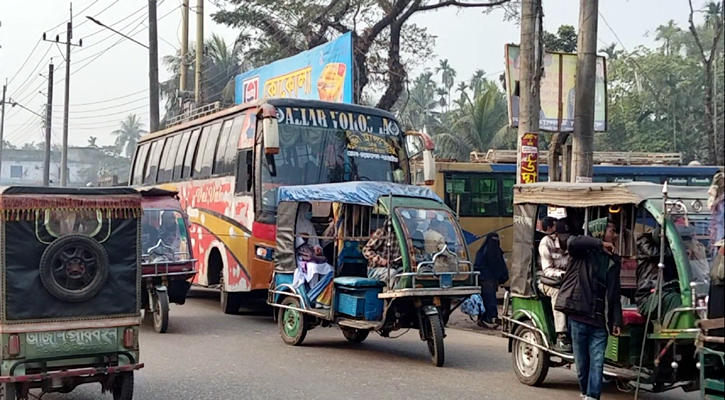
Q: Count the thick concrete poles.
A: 2